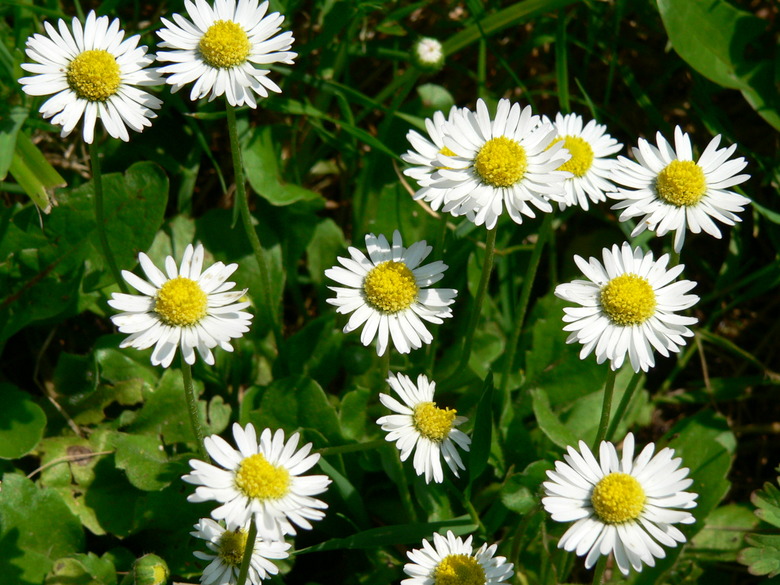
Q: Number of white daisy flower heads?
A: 14